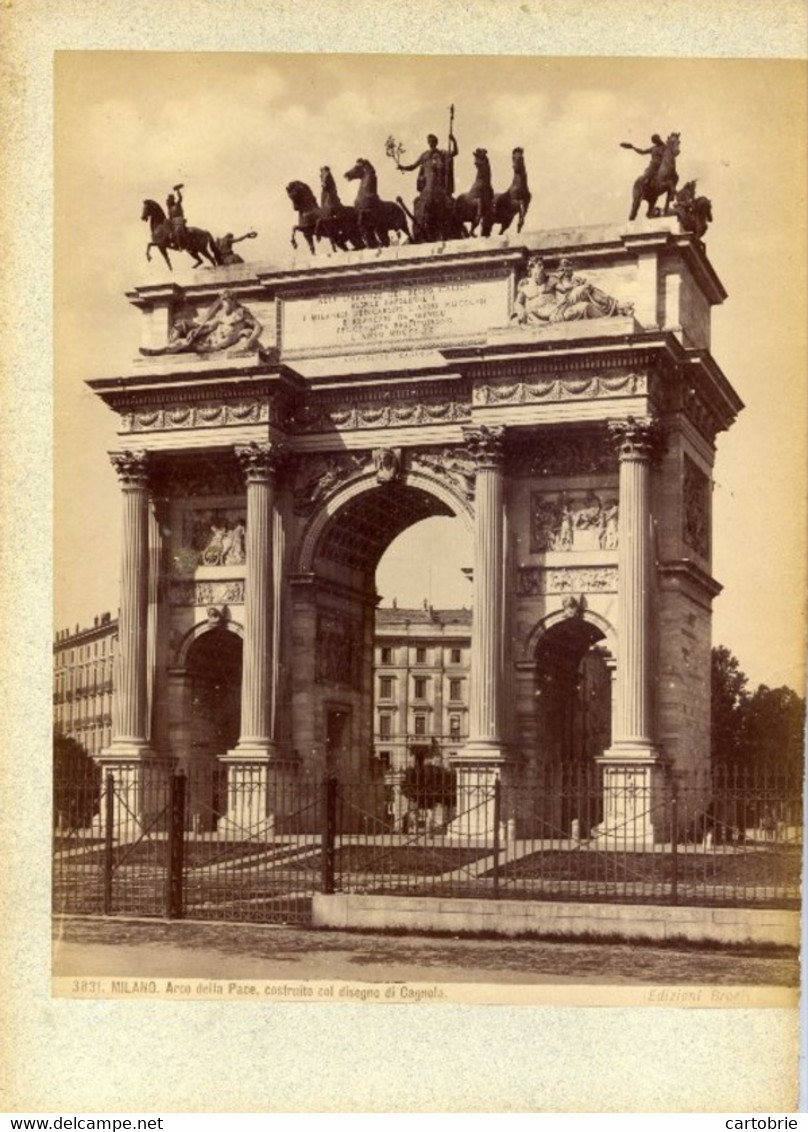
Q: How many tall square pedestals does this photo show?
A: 4